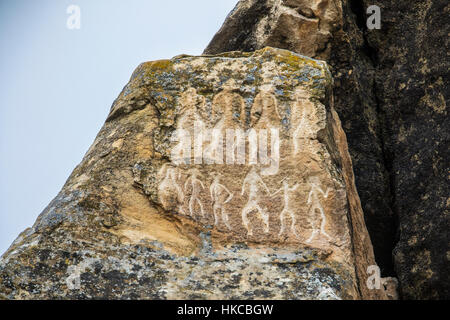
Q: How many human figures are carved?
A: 10